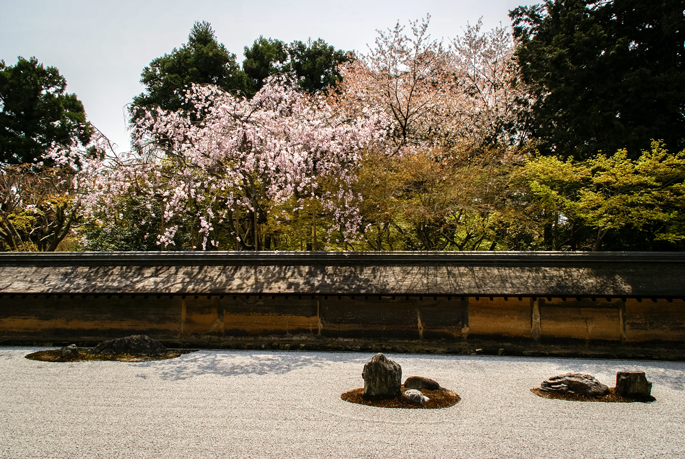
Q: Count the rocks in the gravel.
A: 7